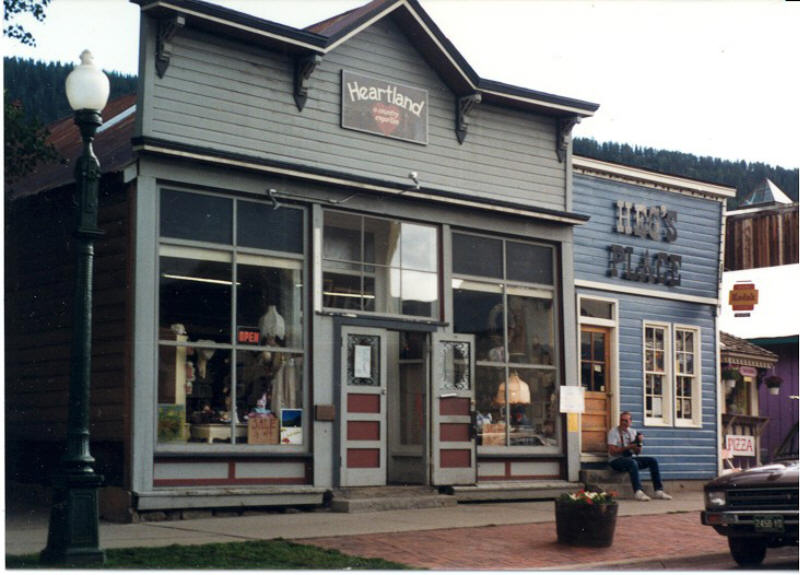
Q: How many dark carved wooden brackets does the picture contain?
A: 4